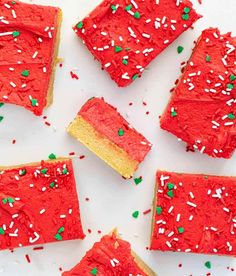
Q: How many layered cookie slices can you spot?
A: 7